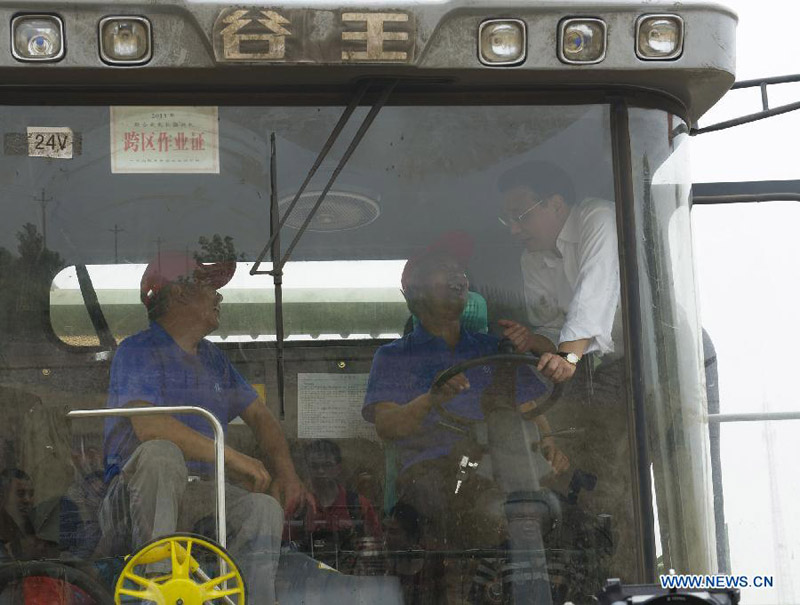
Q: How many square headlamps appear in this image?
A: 5